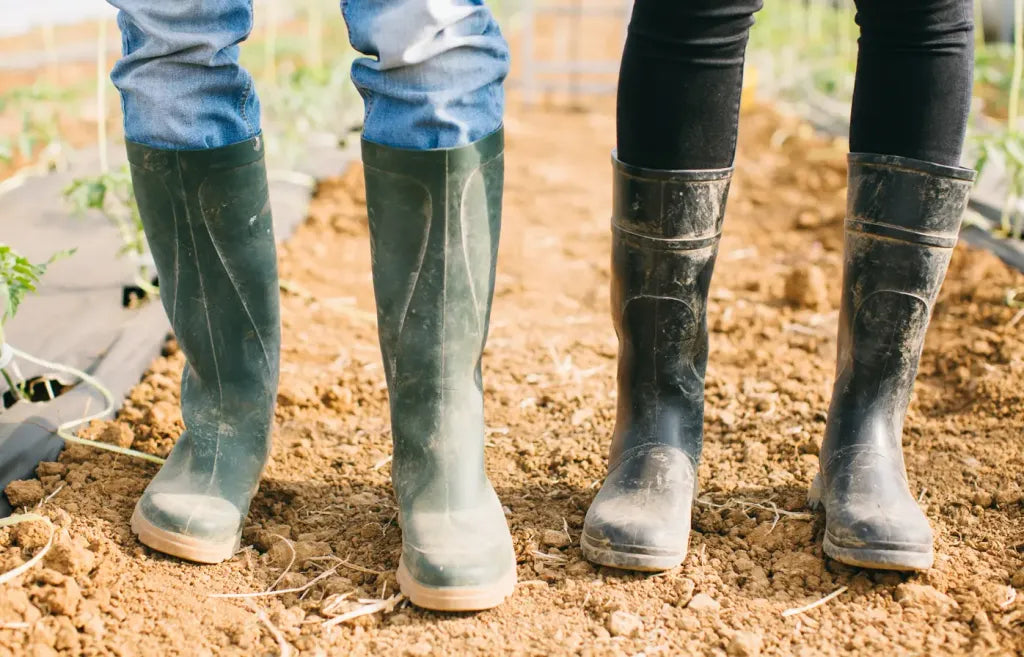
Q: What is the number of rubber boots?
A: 4